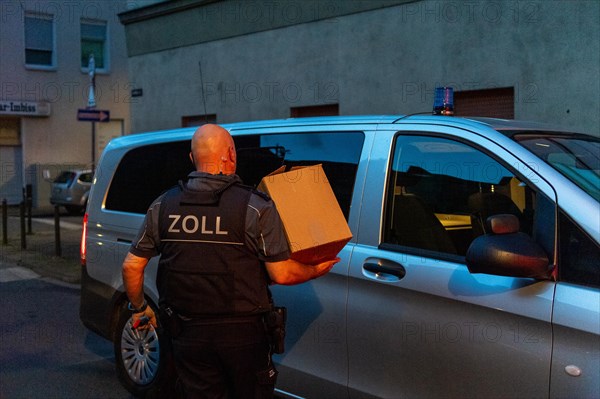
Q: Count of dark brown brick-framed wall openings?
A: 3